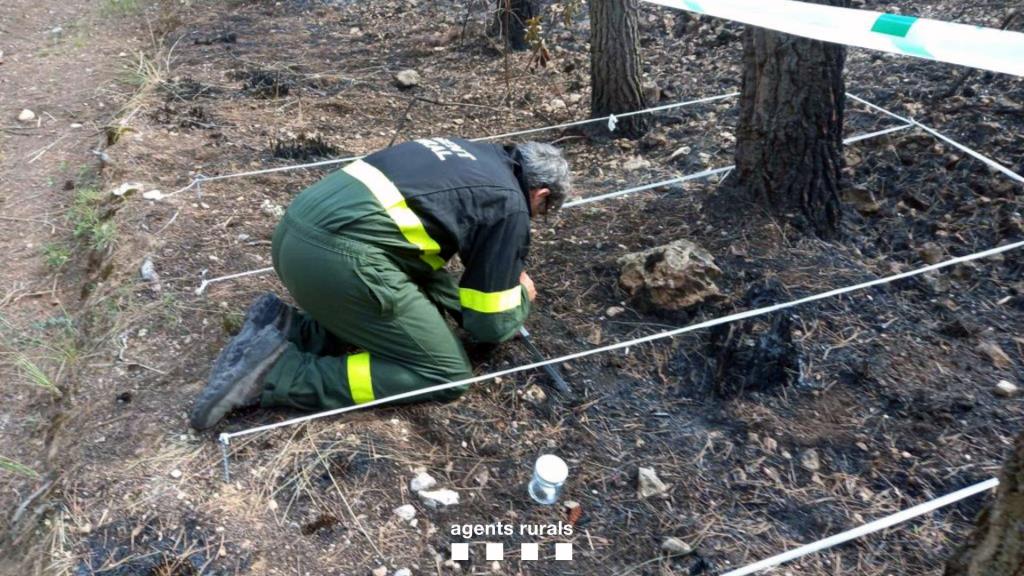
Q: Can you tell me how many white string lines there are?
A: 5